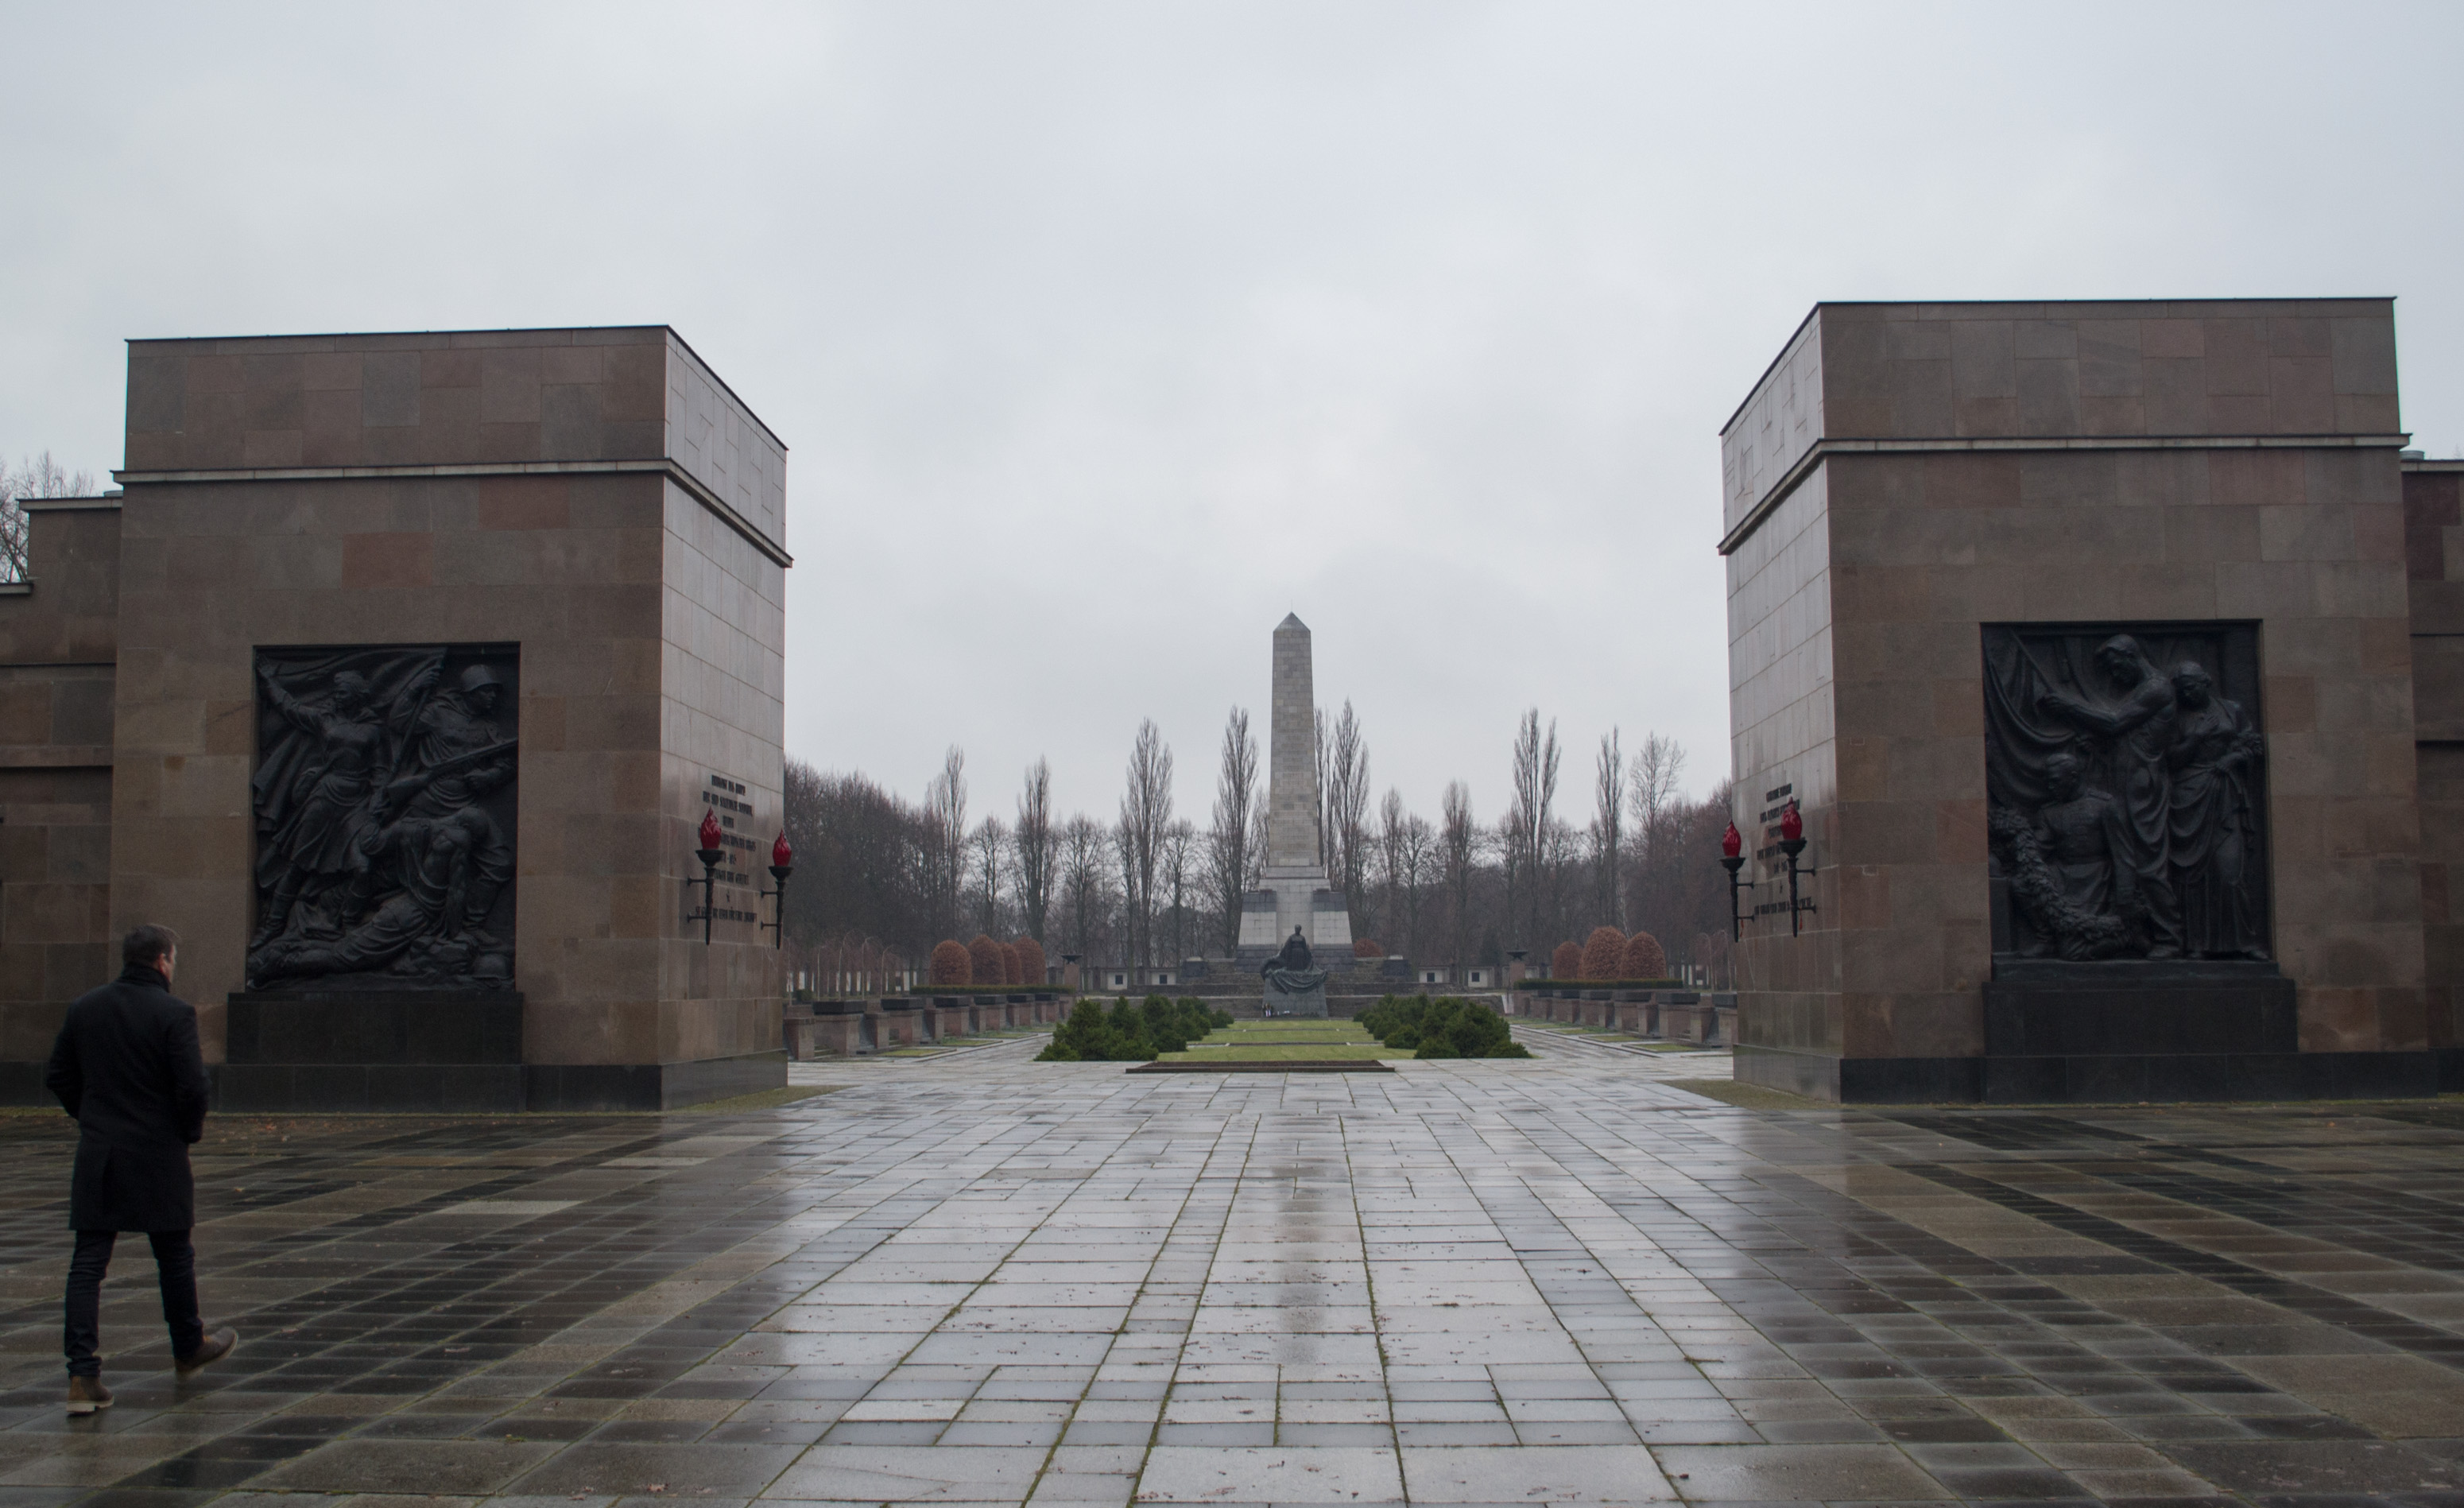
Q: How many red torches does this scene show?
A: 4